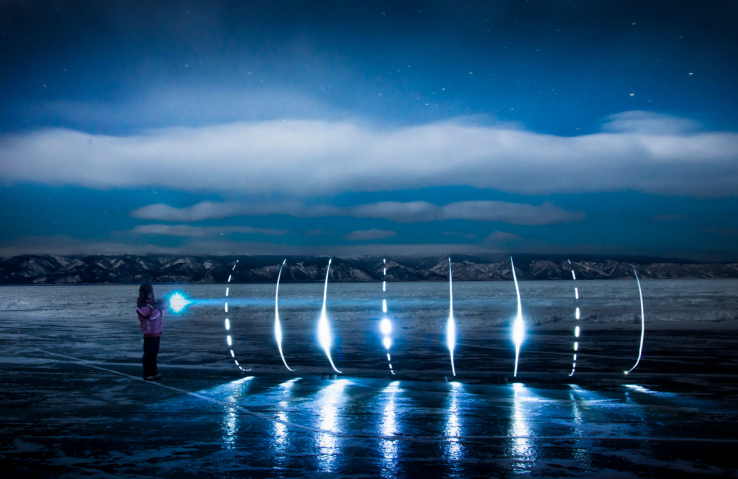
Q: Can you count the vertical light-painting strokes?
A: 8